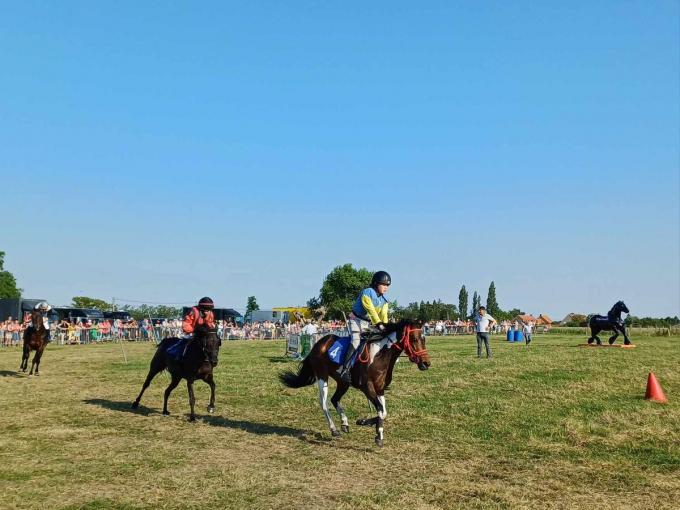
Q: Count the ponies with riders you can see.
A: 3